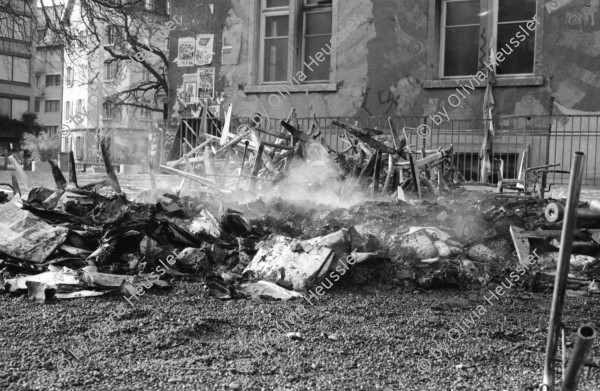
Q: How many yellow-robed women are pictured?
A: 0